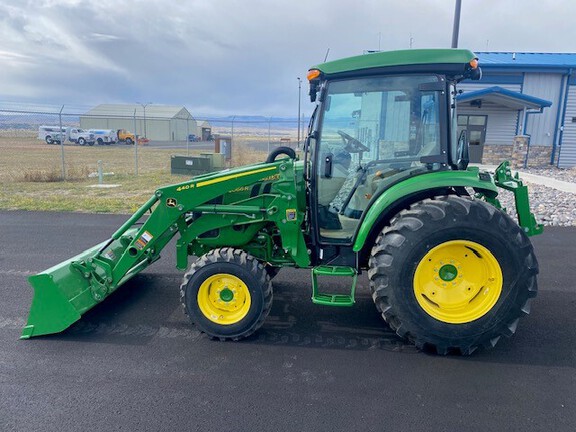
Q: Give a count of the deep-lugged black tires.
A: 2